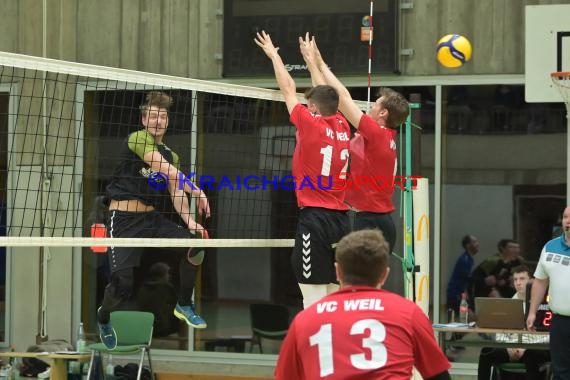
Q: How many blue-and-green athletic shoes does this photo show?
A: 2